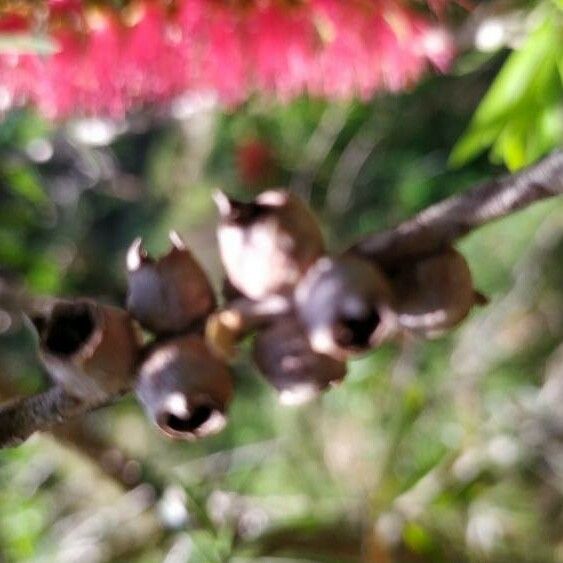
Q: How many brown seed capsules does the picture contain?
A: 7